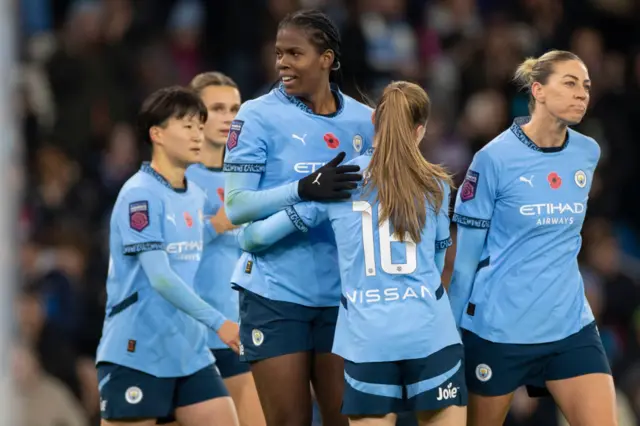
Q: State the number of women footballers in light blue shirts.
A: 5